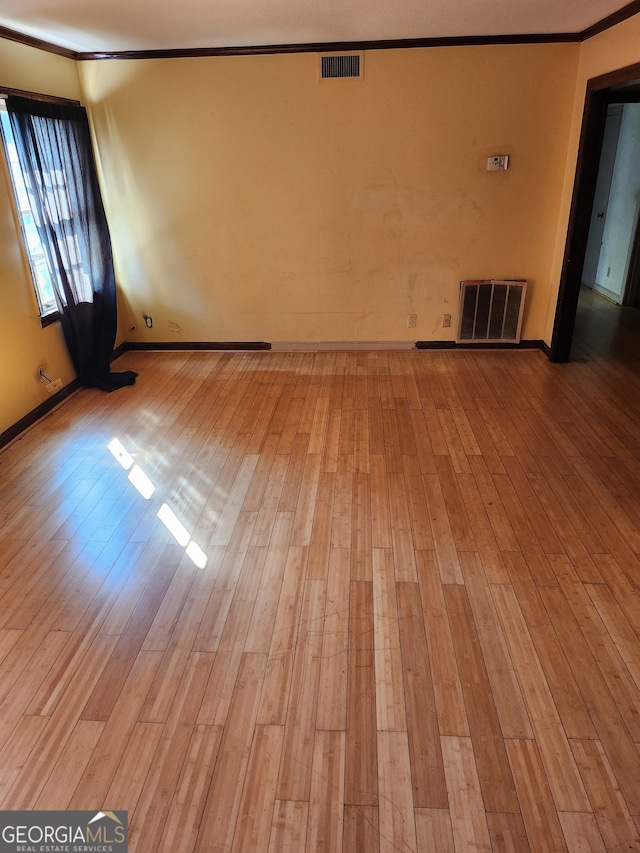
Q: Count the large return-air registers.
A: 1